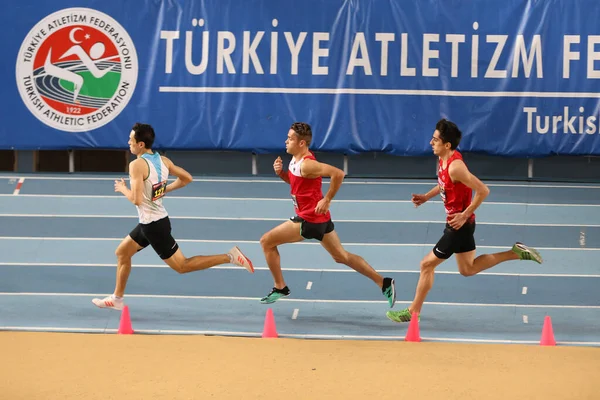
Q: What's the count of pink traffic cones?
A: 4